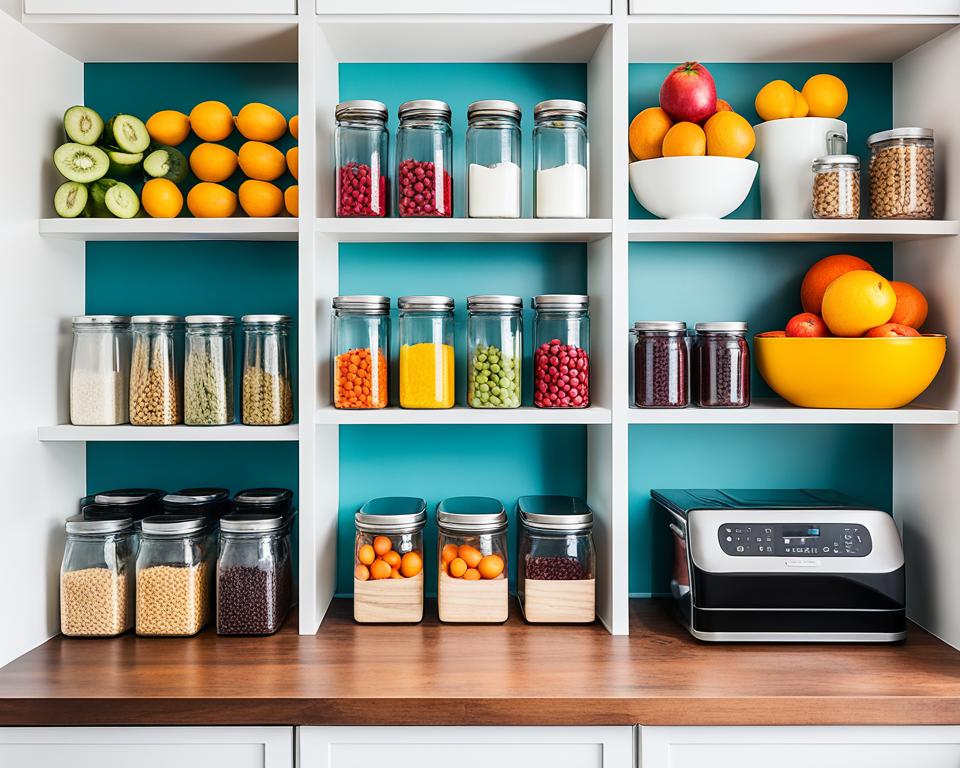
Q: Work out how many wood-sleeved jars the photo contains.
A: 3